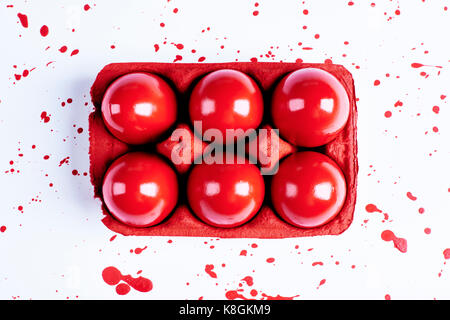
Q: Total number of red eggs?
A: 6